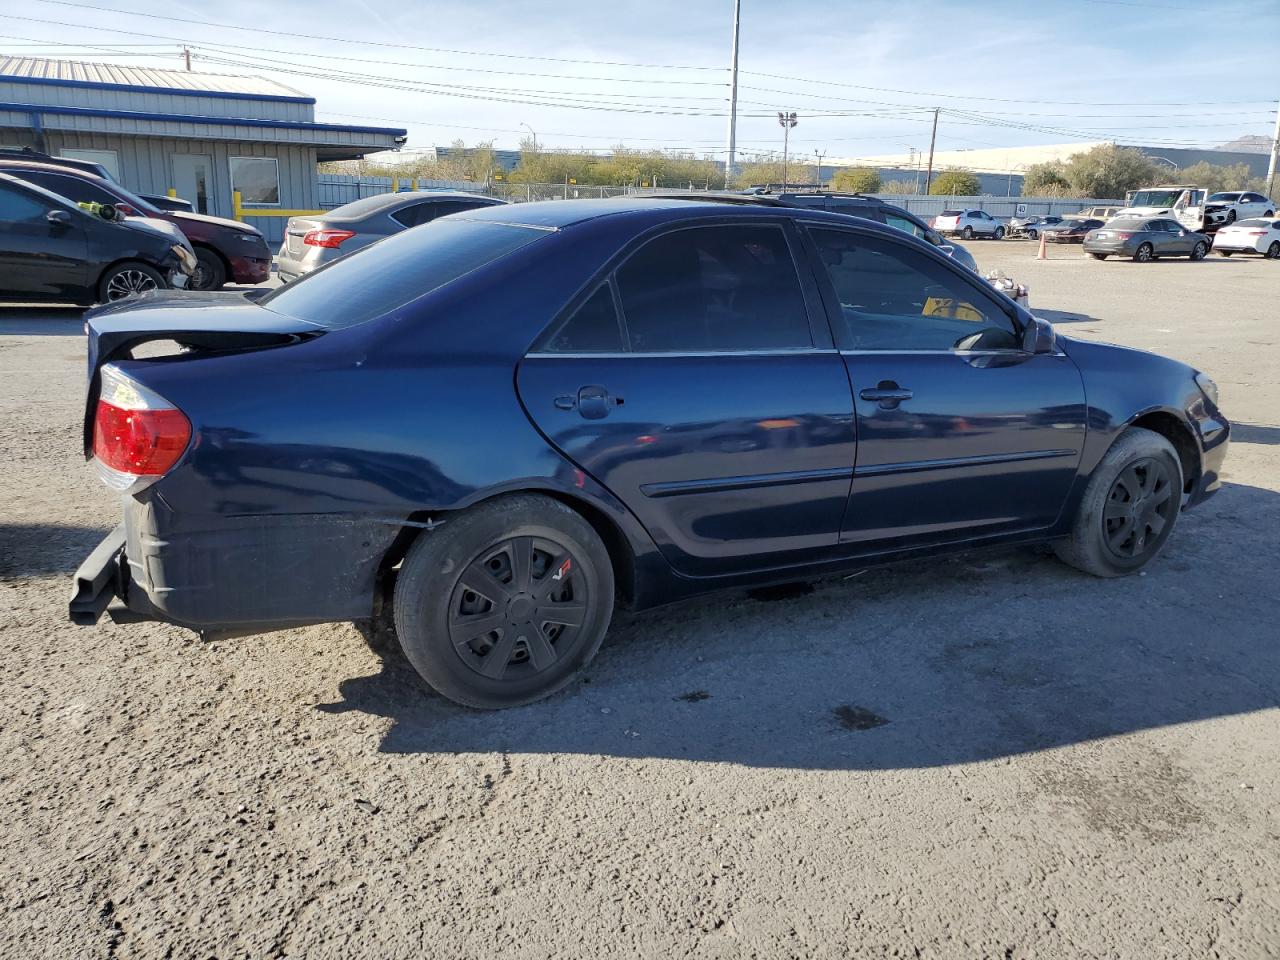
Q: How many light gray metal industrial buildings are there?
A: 1